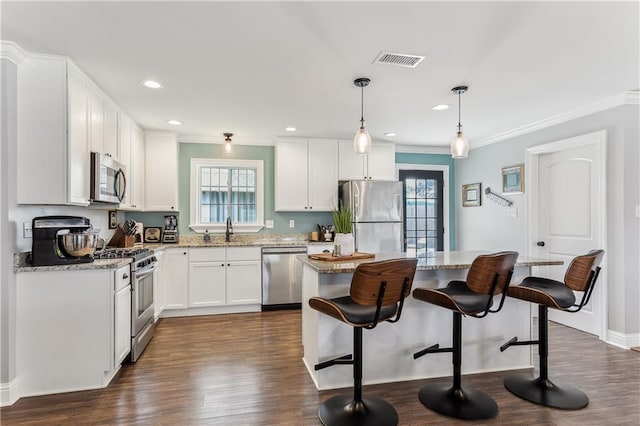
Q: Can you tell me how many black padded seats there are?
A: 3